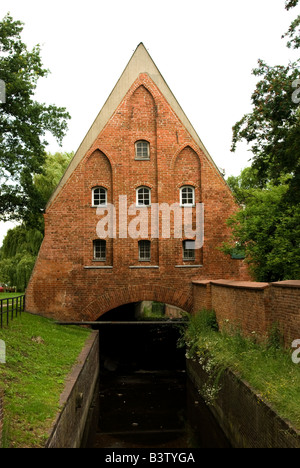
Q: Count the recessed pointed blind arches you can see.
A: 3